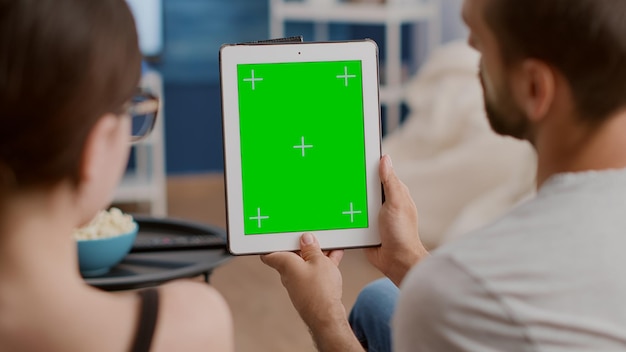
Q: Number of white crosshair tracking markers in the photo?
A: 5